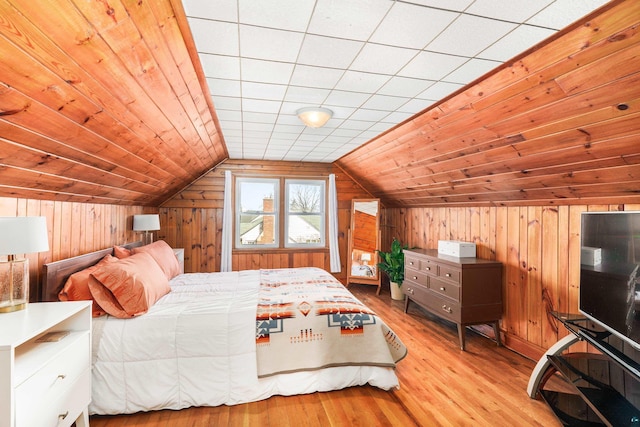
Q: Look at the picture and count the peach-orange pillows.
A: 4